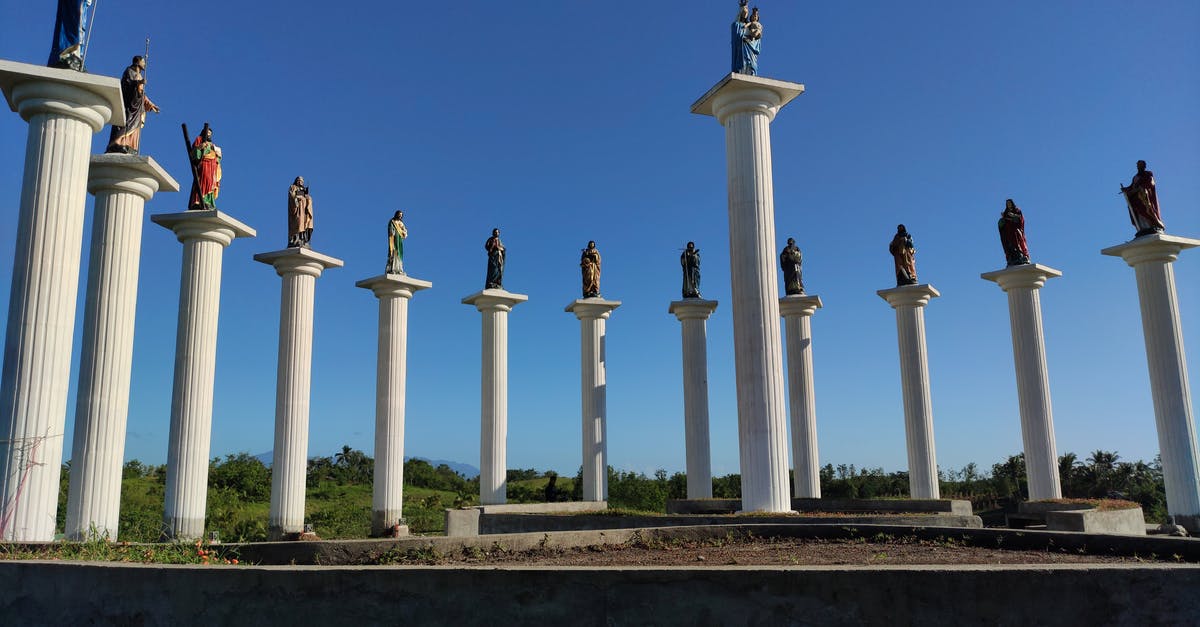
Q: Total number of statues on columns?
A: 13